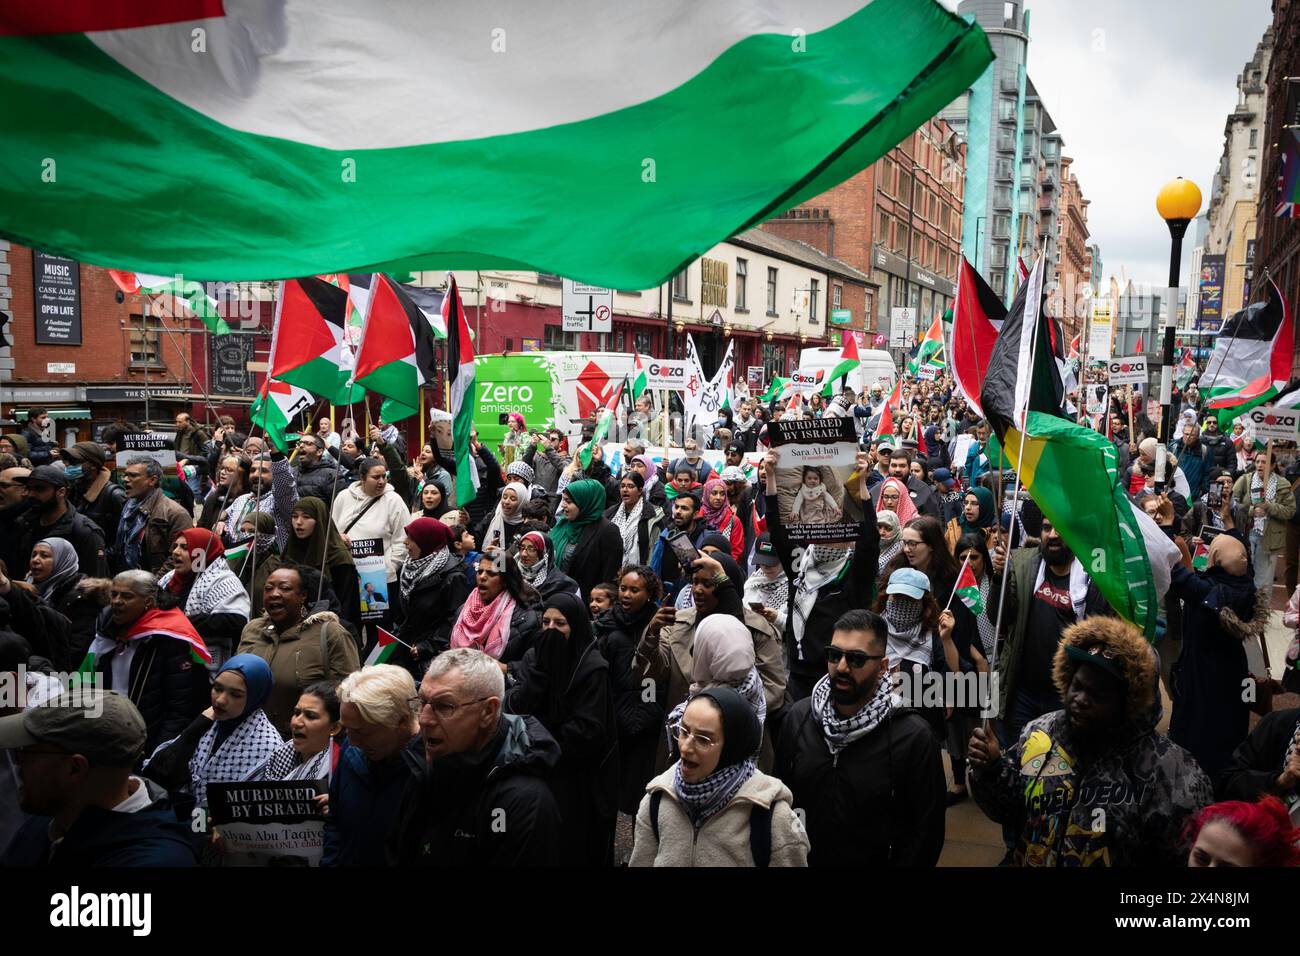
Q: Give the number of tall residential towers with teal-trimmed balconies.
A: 1